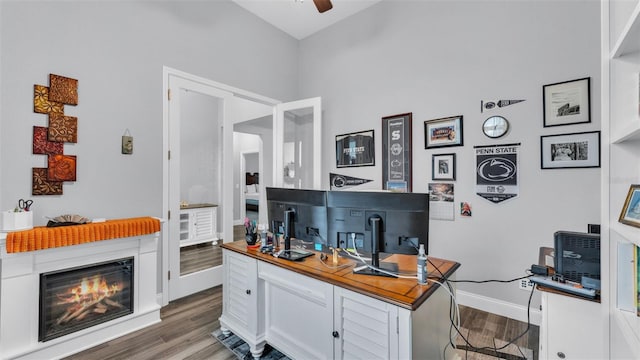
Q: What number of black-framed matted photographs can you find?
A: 4